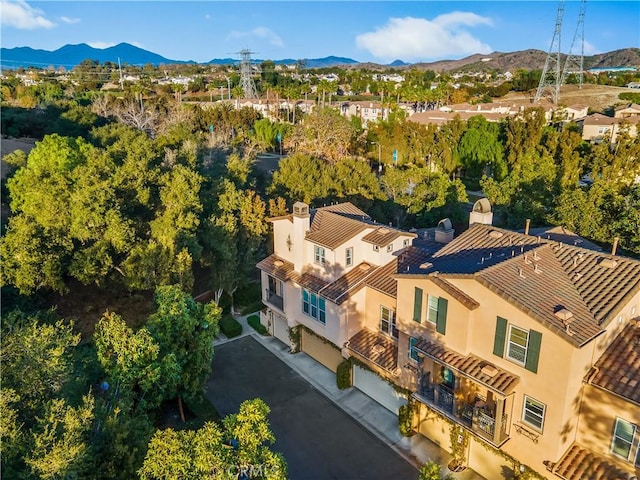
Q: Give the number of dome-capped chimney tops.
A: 2